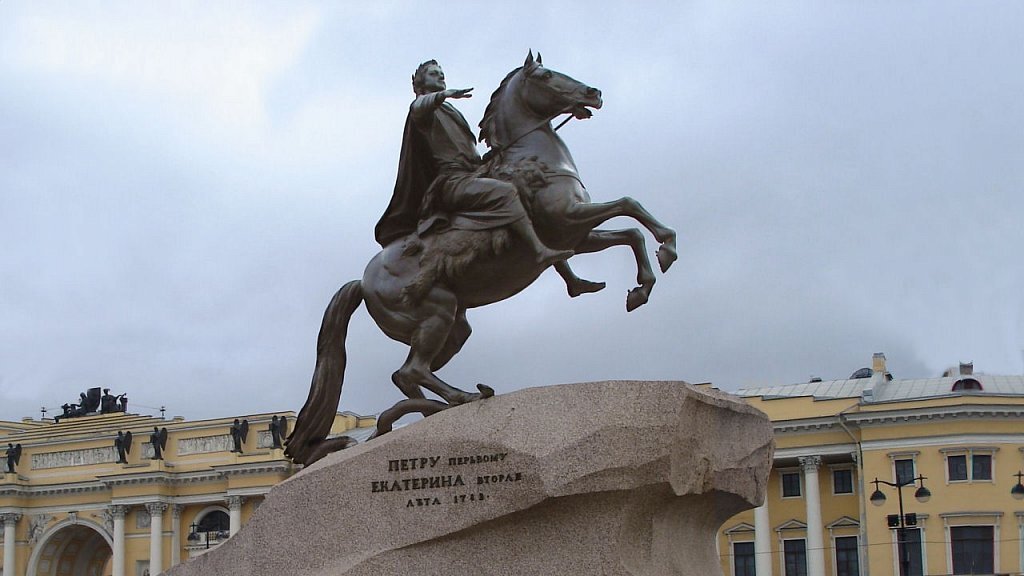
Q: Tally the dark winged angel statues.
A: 5